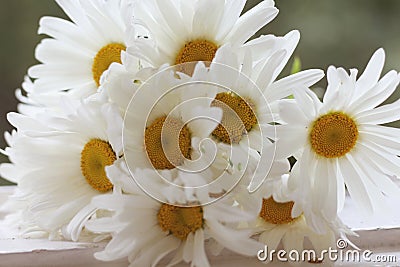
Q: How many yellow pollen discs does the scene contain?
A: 8